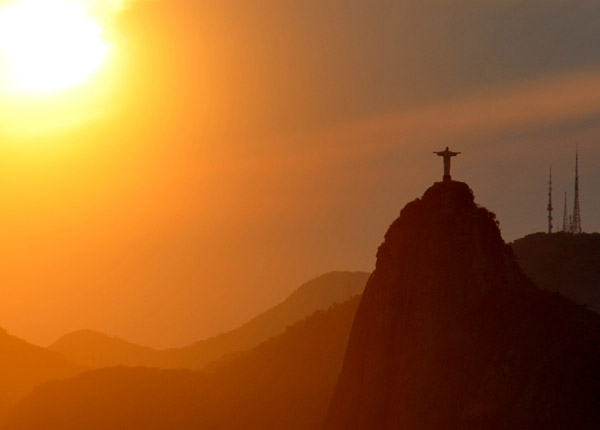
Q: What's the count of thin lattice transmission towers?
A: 3